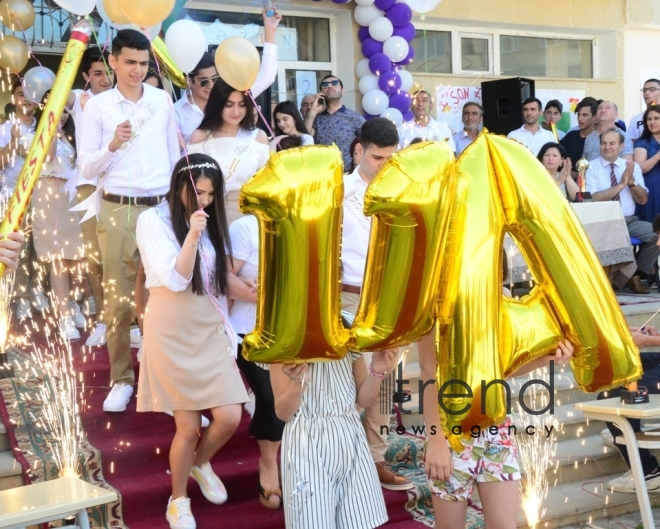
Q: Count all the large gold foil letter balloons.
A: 3